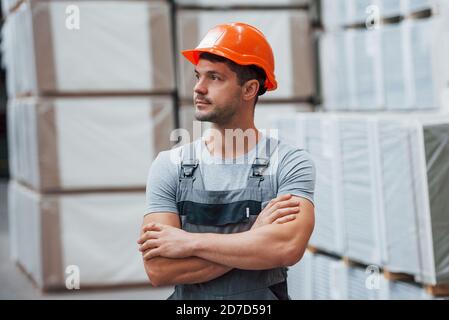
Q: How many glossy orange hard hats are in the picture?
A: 1